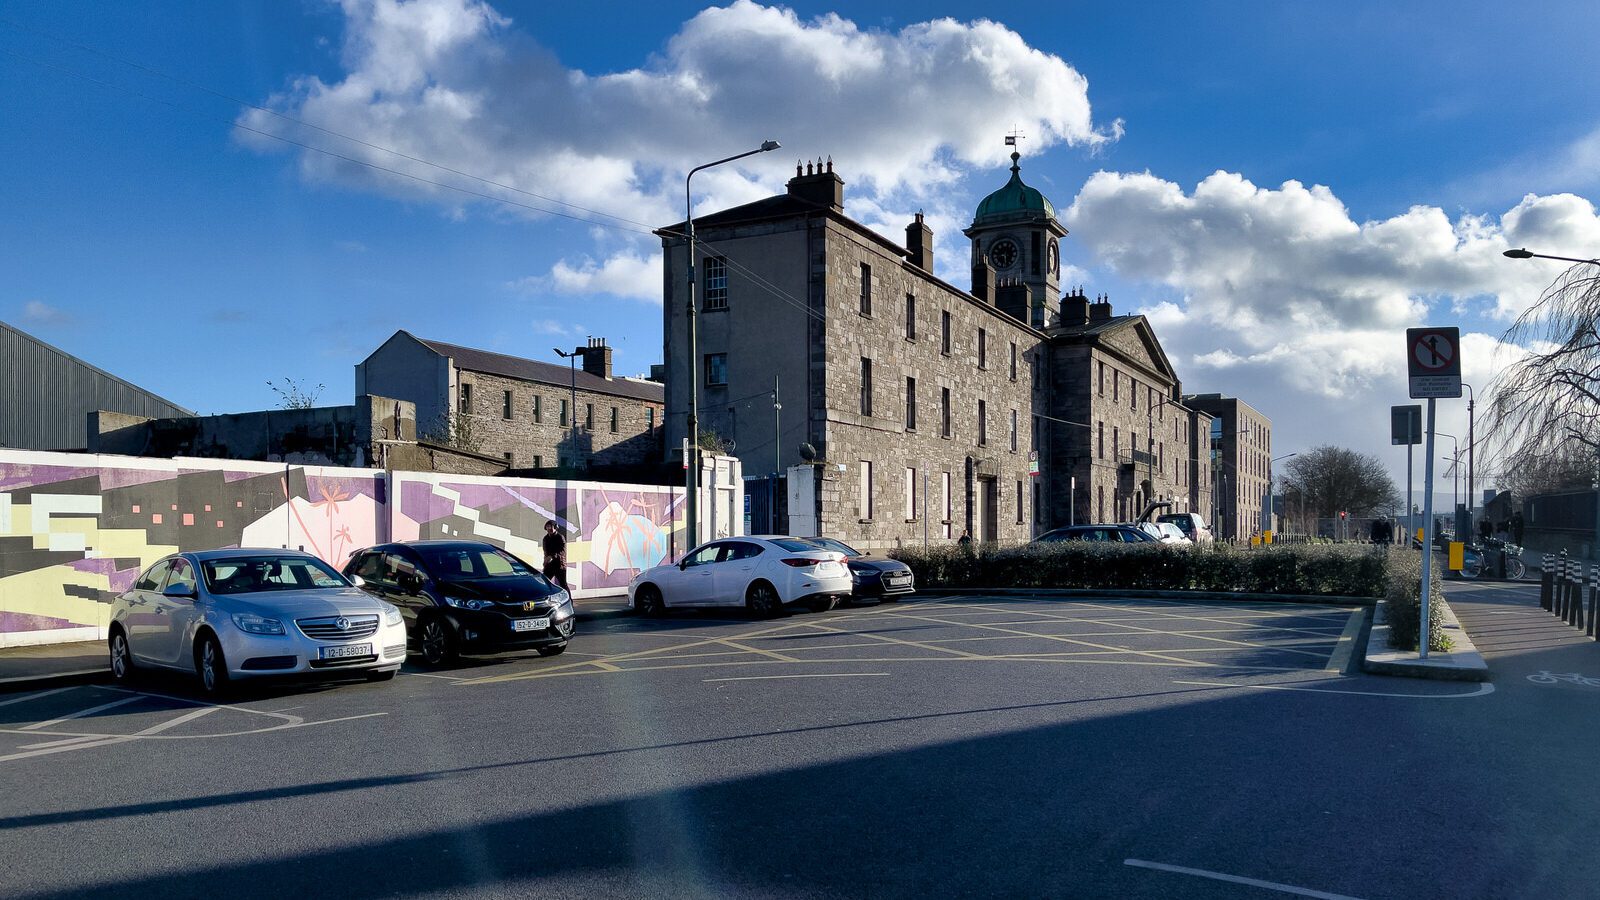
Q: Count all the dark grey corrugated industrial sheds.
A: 1